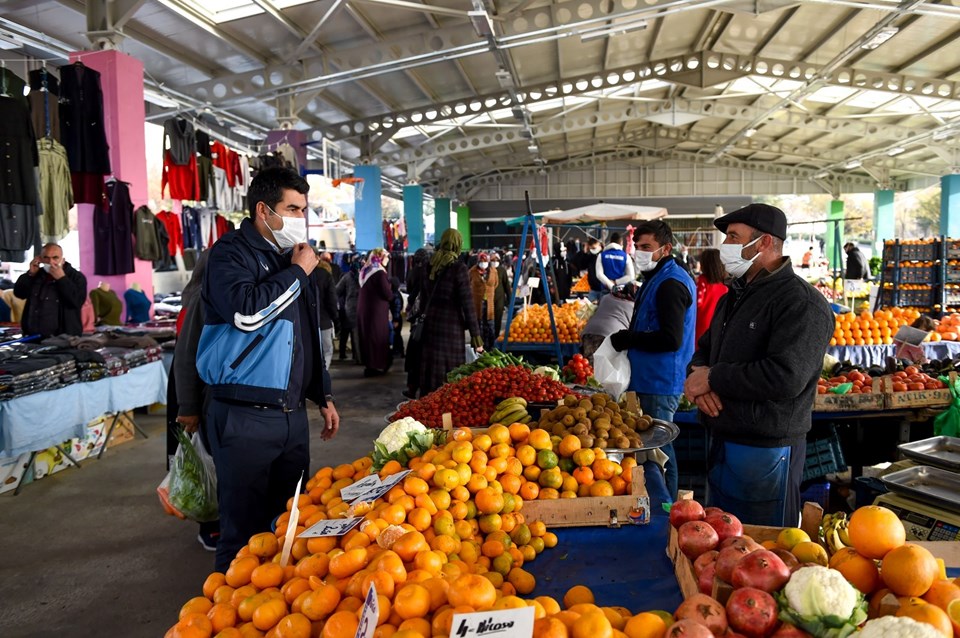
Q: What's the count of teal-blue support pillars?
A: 5